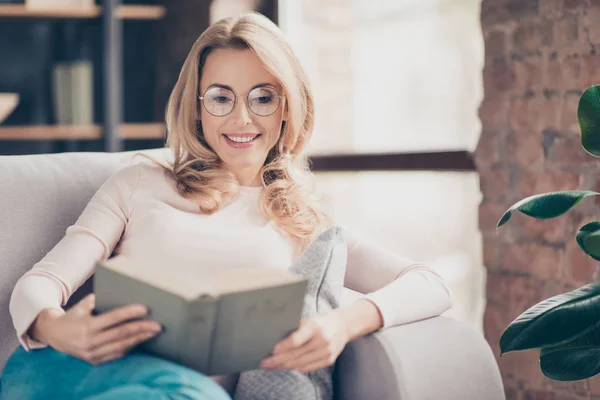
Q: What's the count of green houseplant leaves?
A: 5